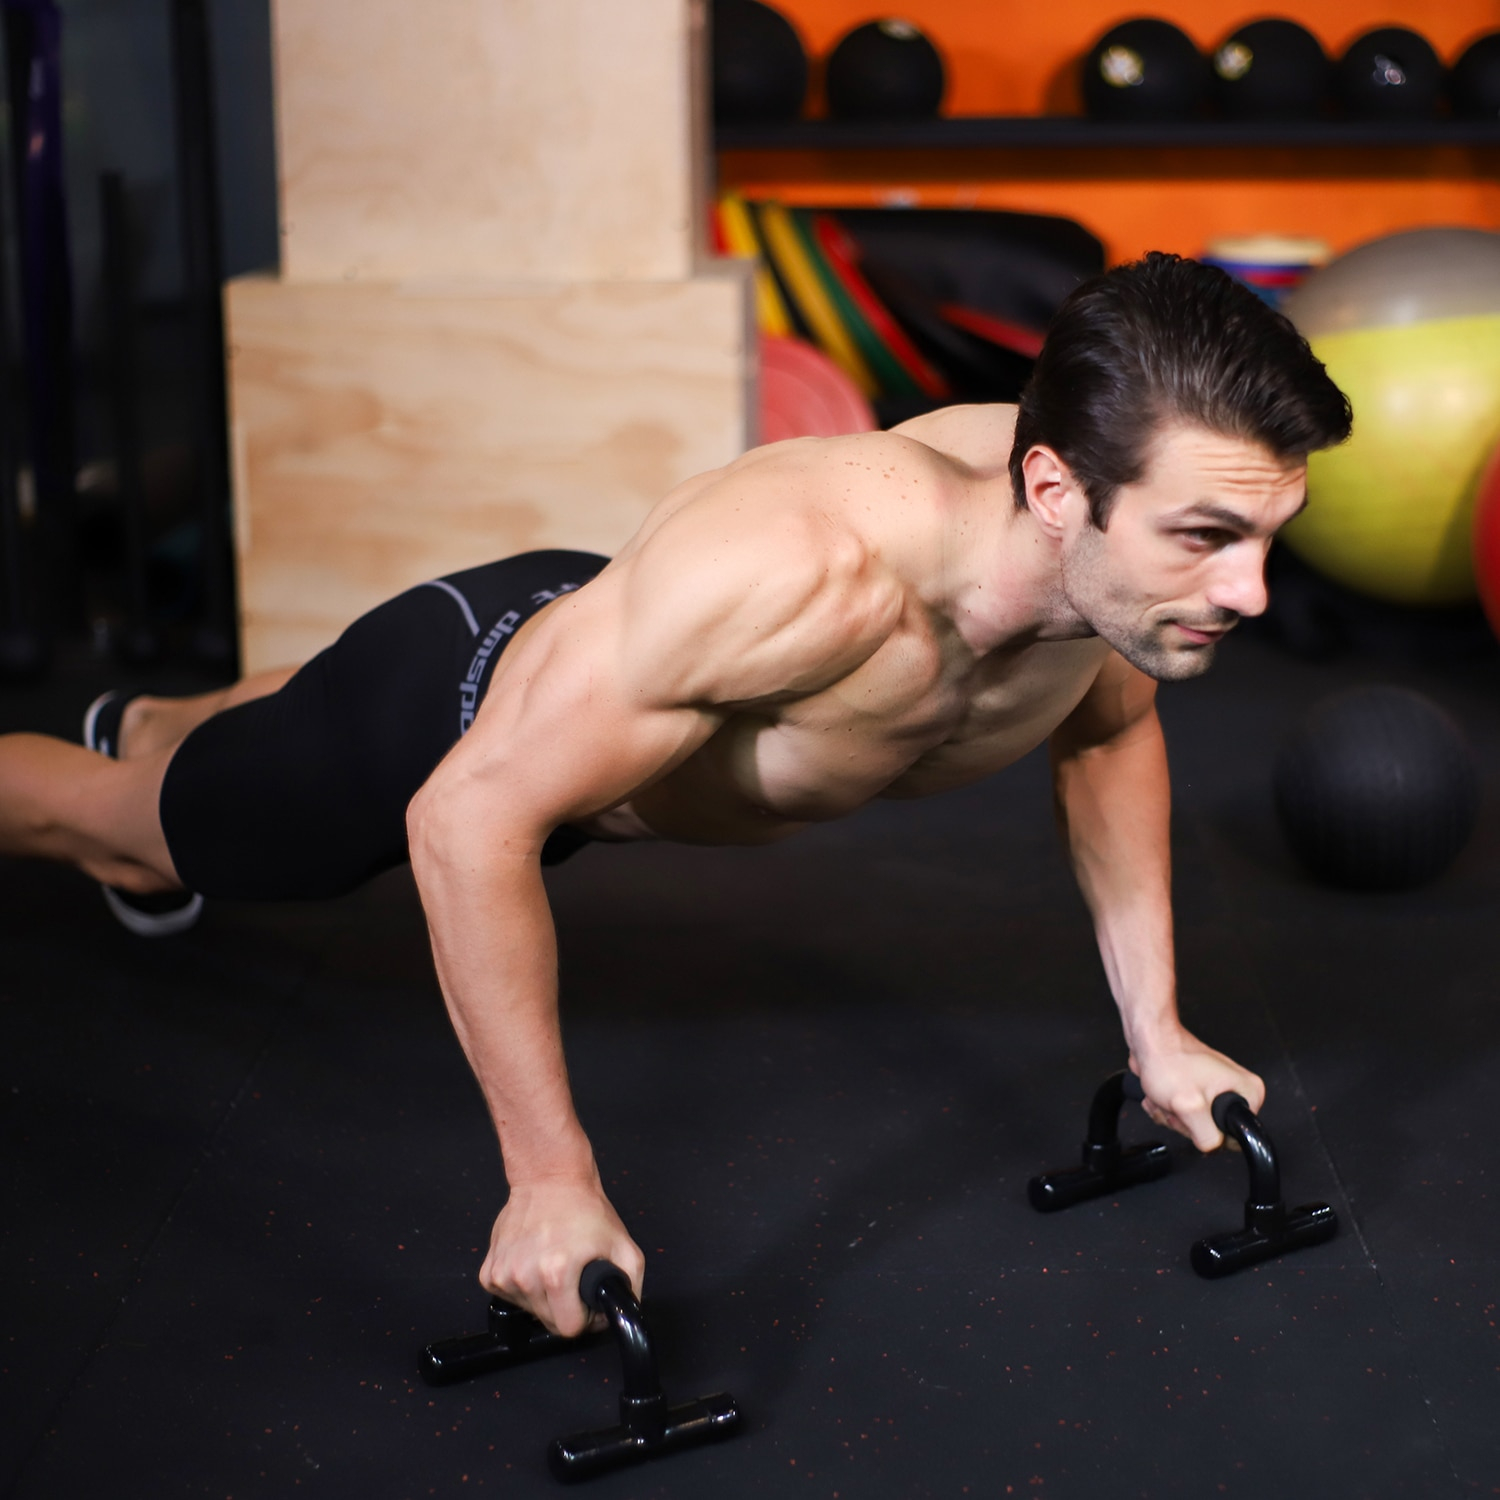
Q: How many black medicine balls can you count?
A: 7